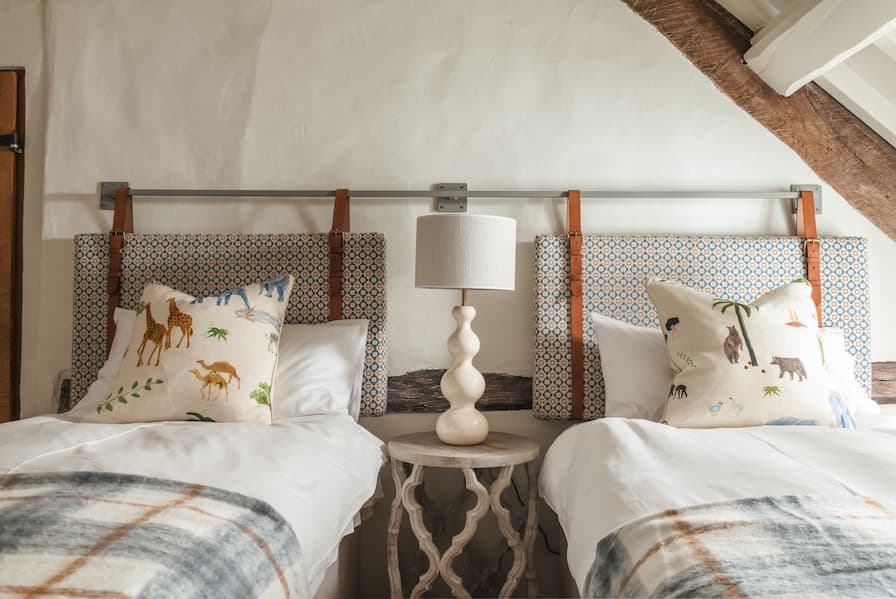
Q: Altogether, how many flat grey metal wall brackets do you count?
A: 3